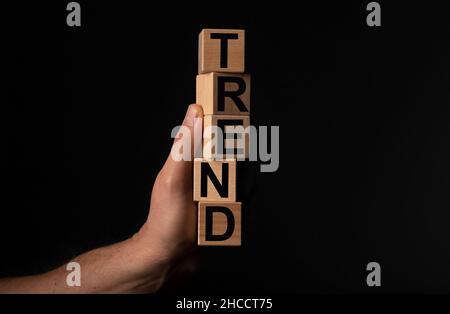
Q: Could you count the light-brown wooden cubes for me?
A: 5